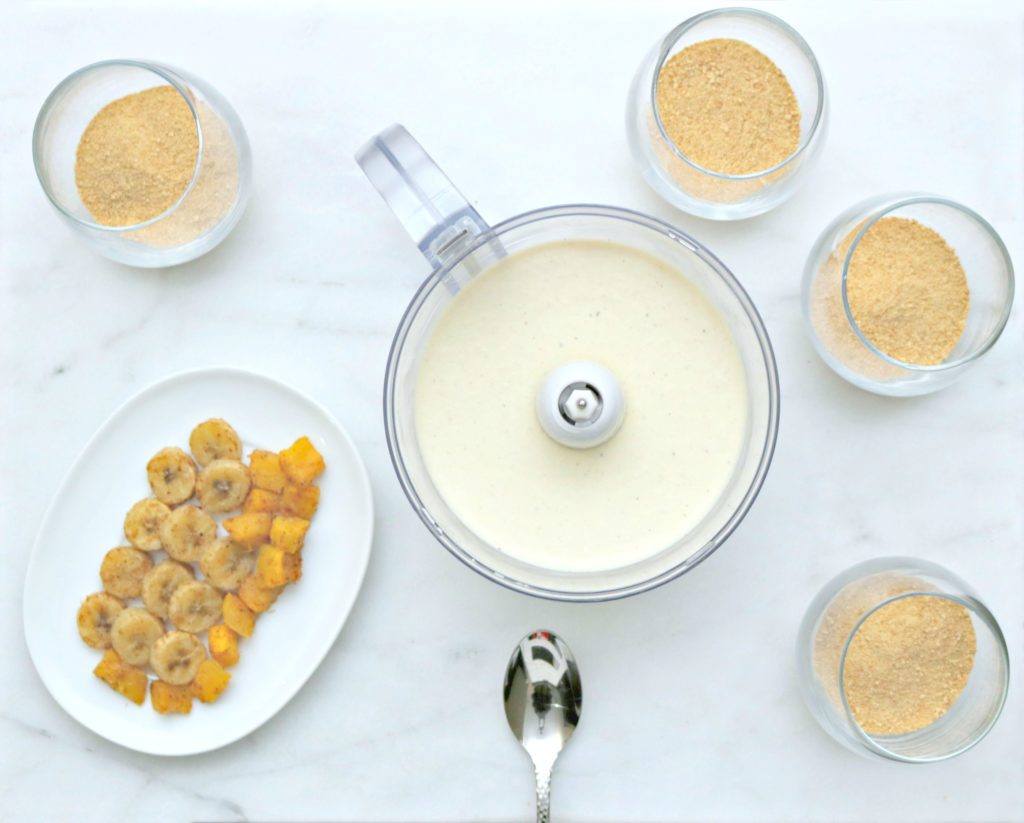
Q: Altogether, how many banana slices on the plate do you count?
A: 12